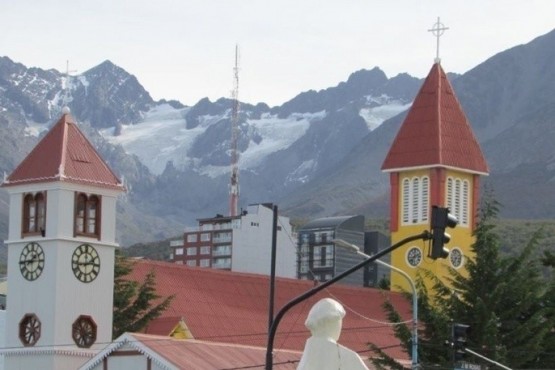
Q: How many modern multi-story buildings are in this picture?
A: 2